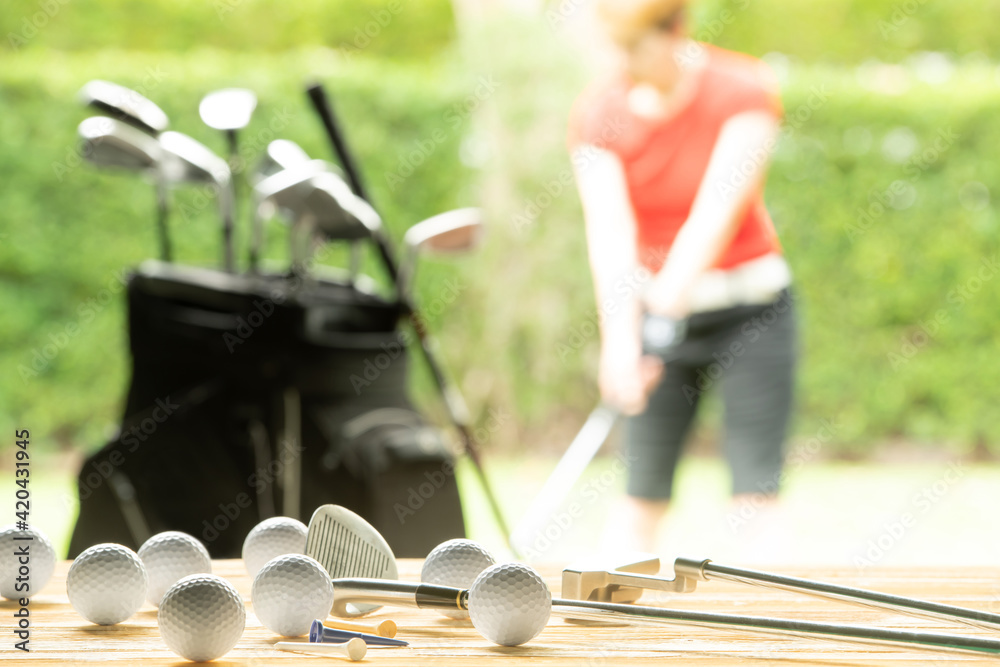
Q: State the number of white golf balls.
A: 8